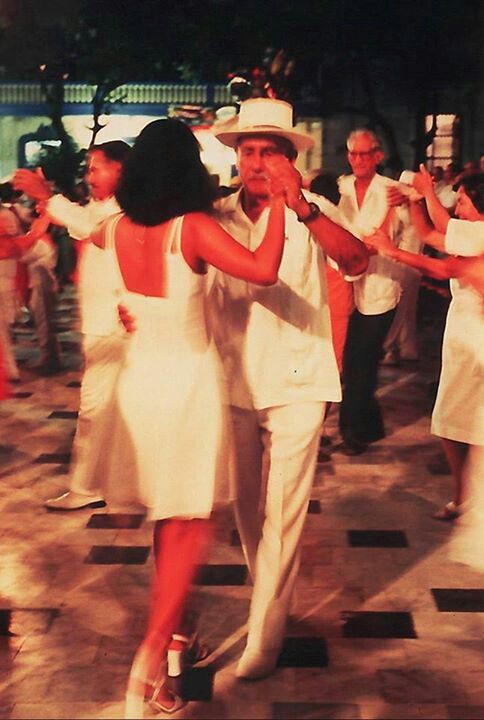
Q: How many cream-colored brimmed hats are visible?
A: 1